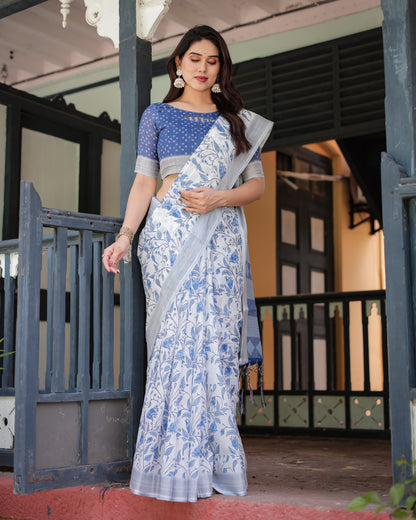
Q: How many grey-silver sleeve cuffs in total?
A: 2